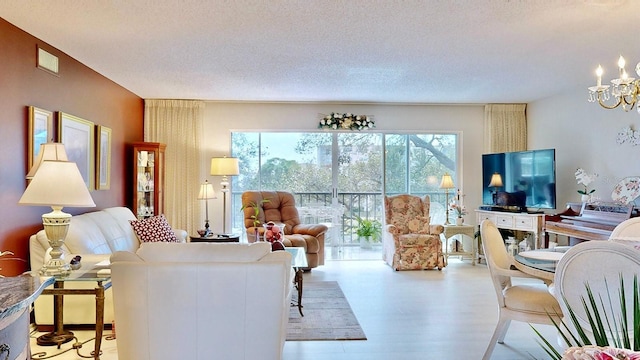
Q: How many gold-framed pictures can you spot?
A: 3